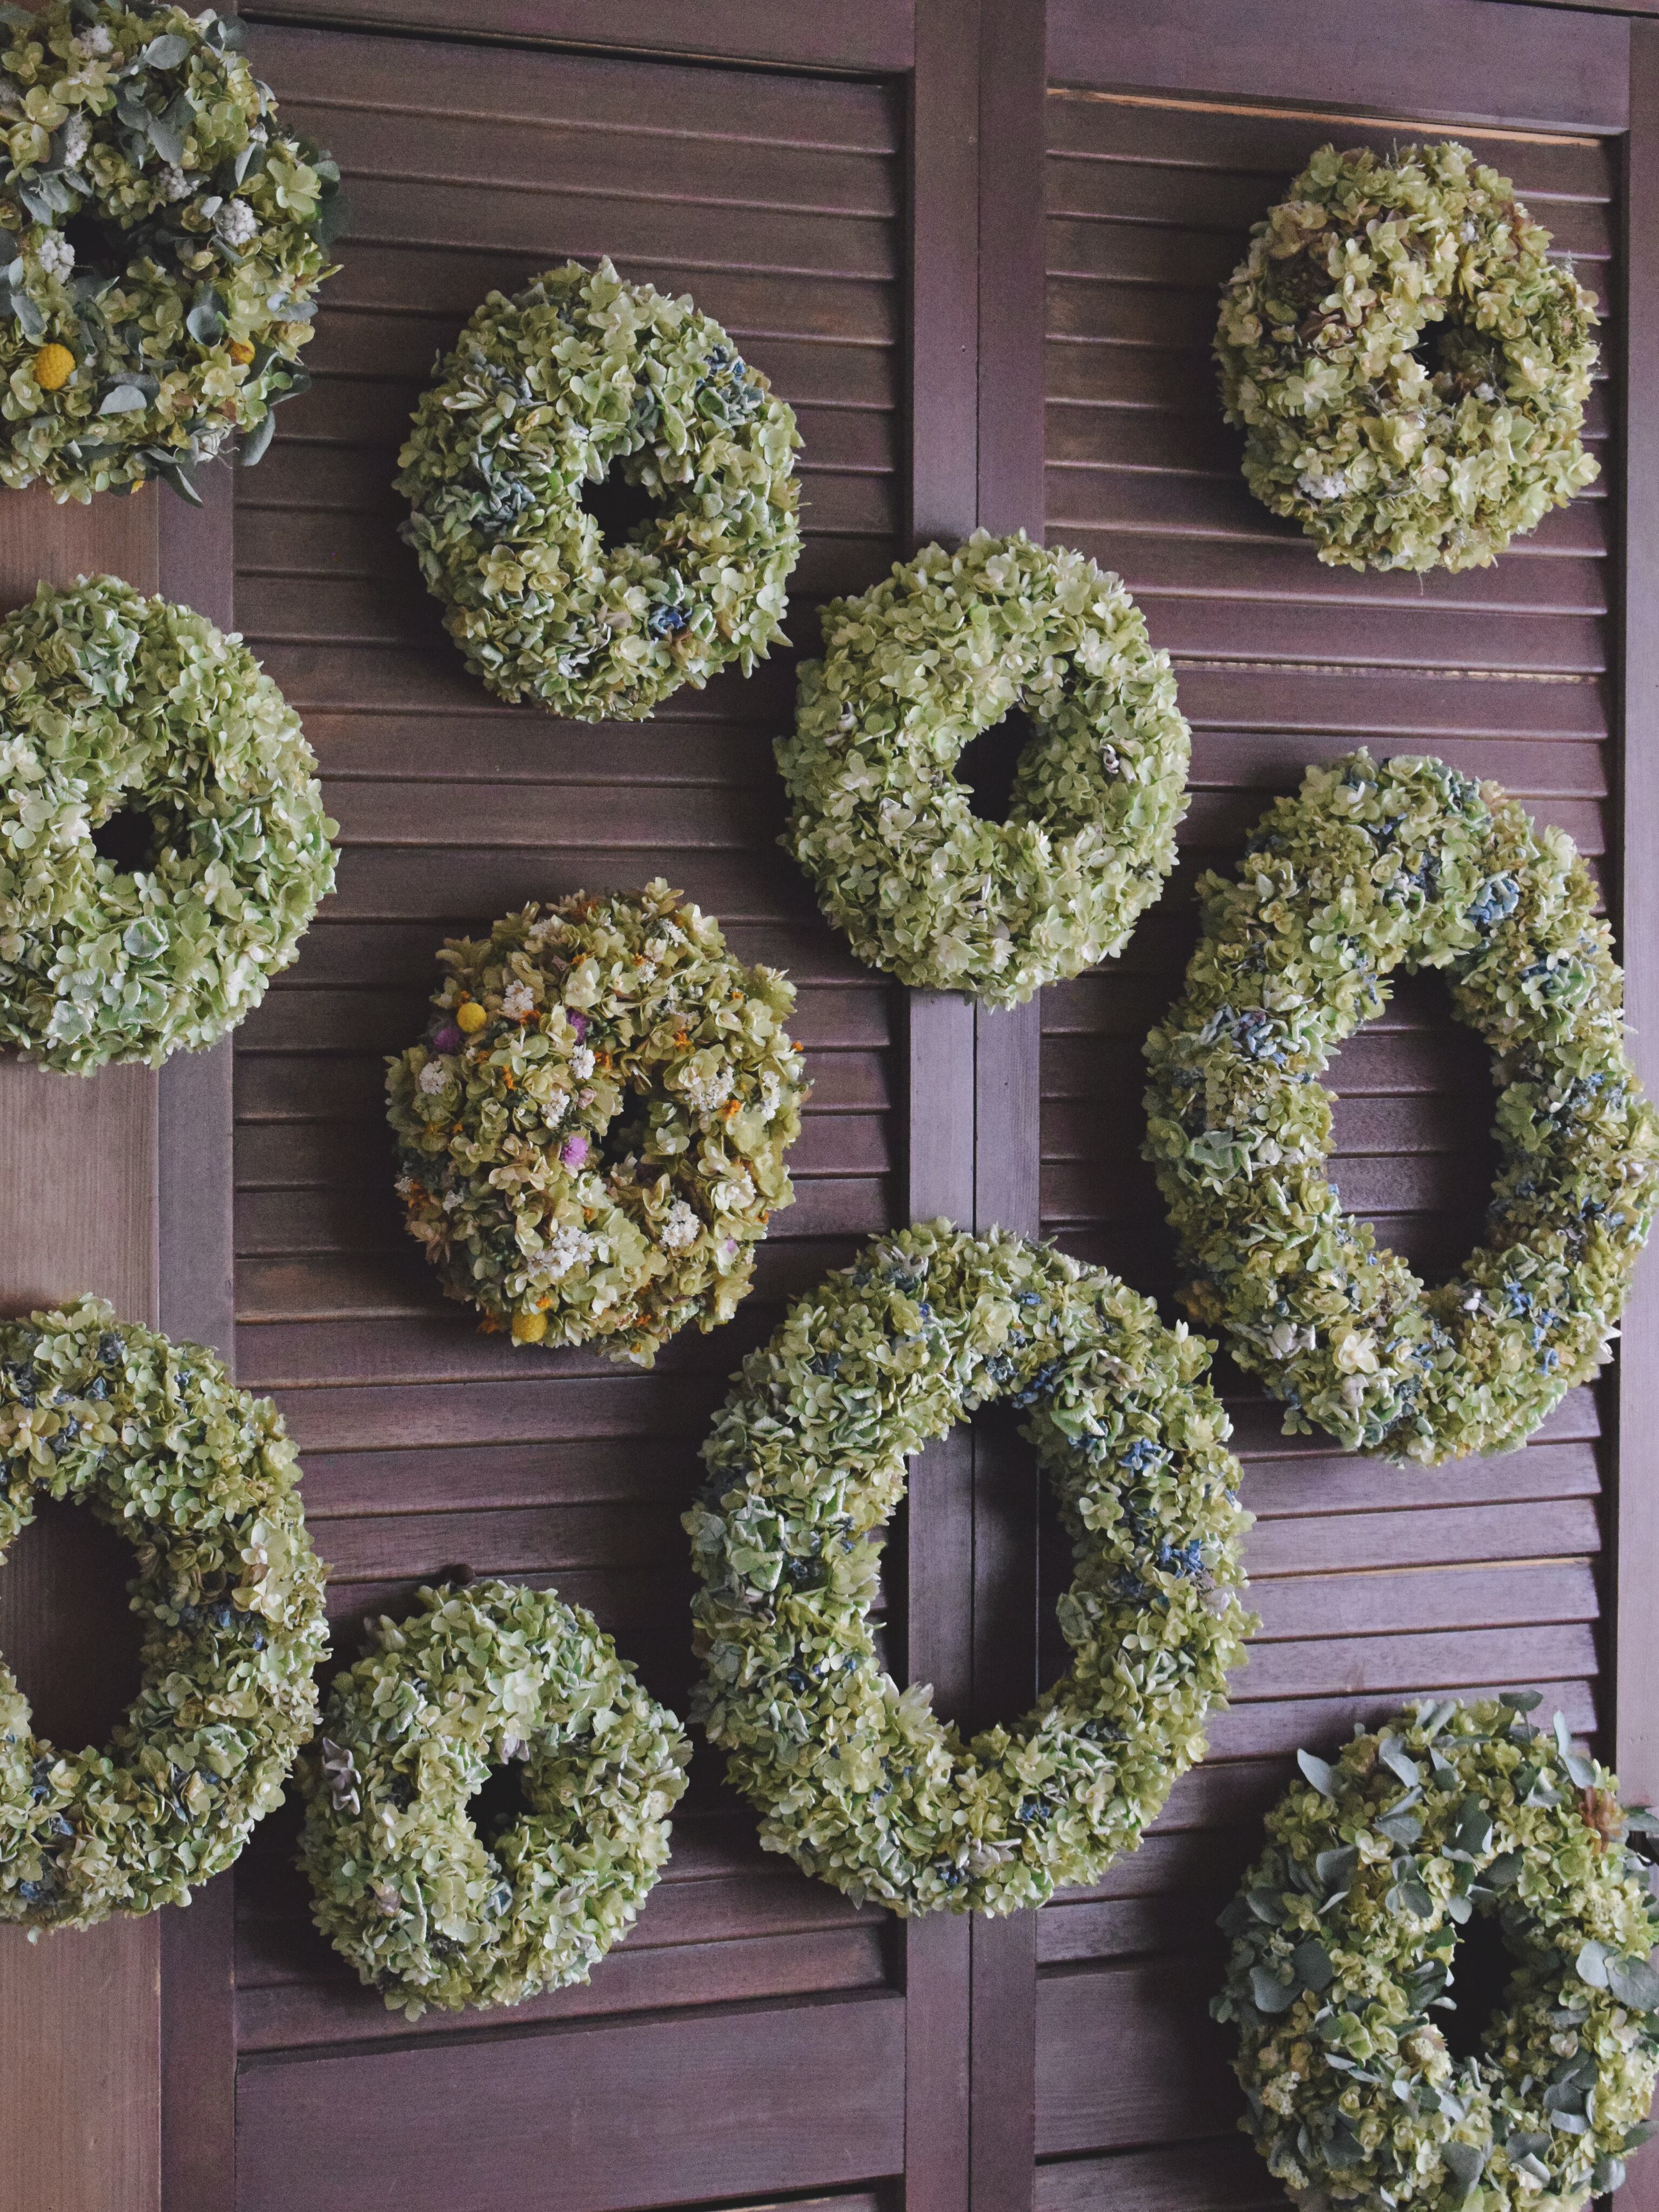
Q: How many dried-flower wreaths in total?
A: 11